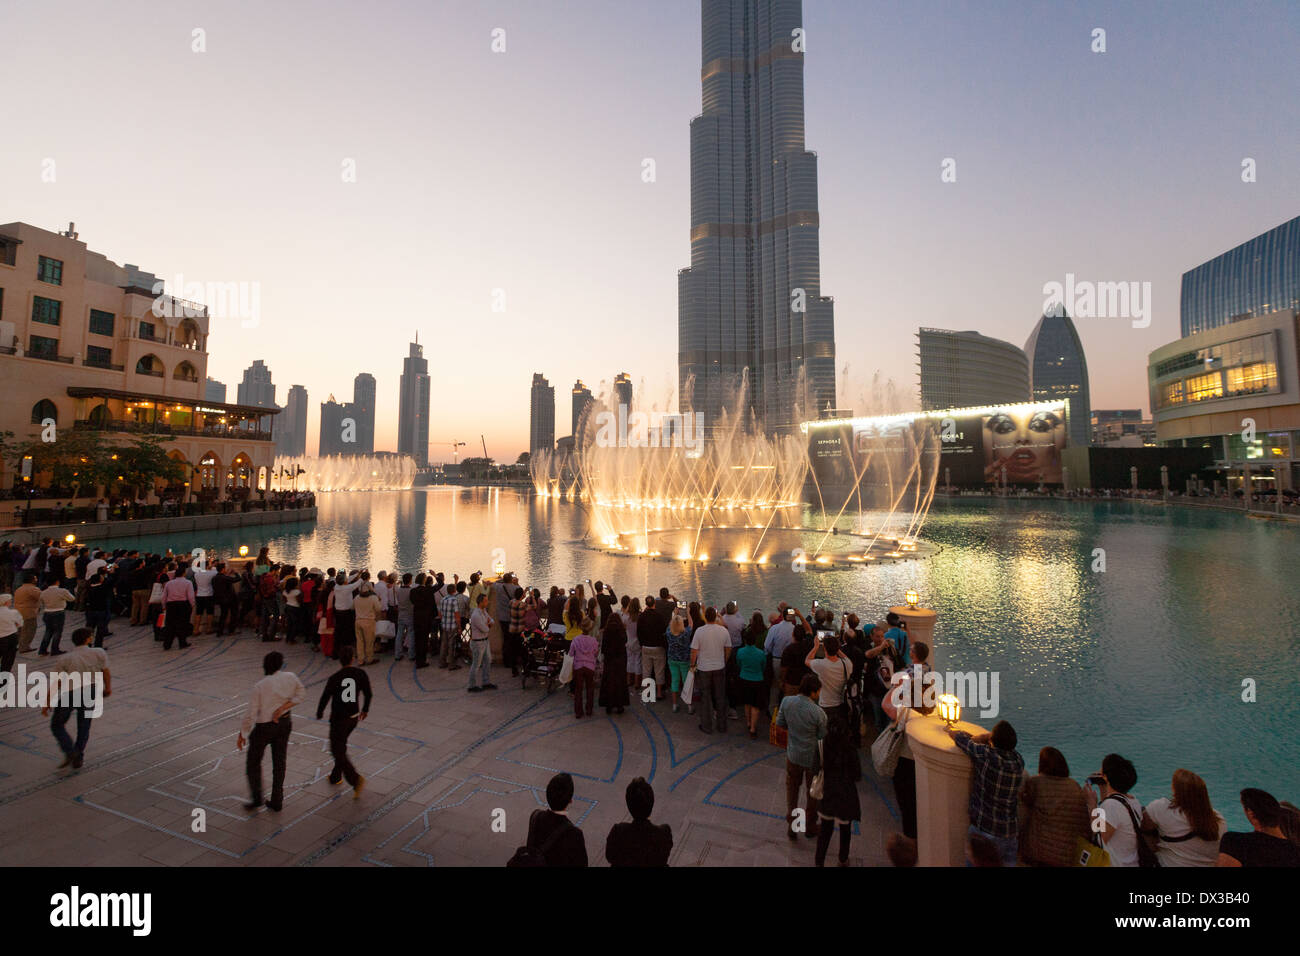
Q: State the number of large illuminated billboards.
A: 1